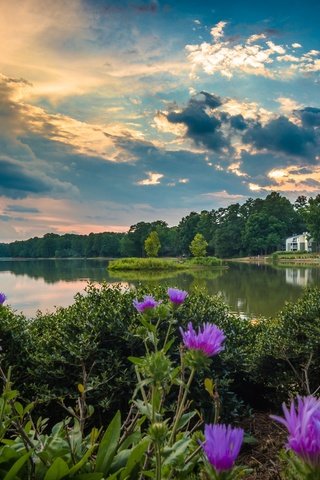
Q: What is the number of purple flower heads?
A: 6